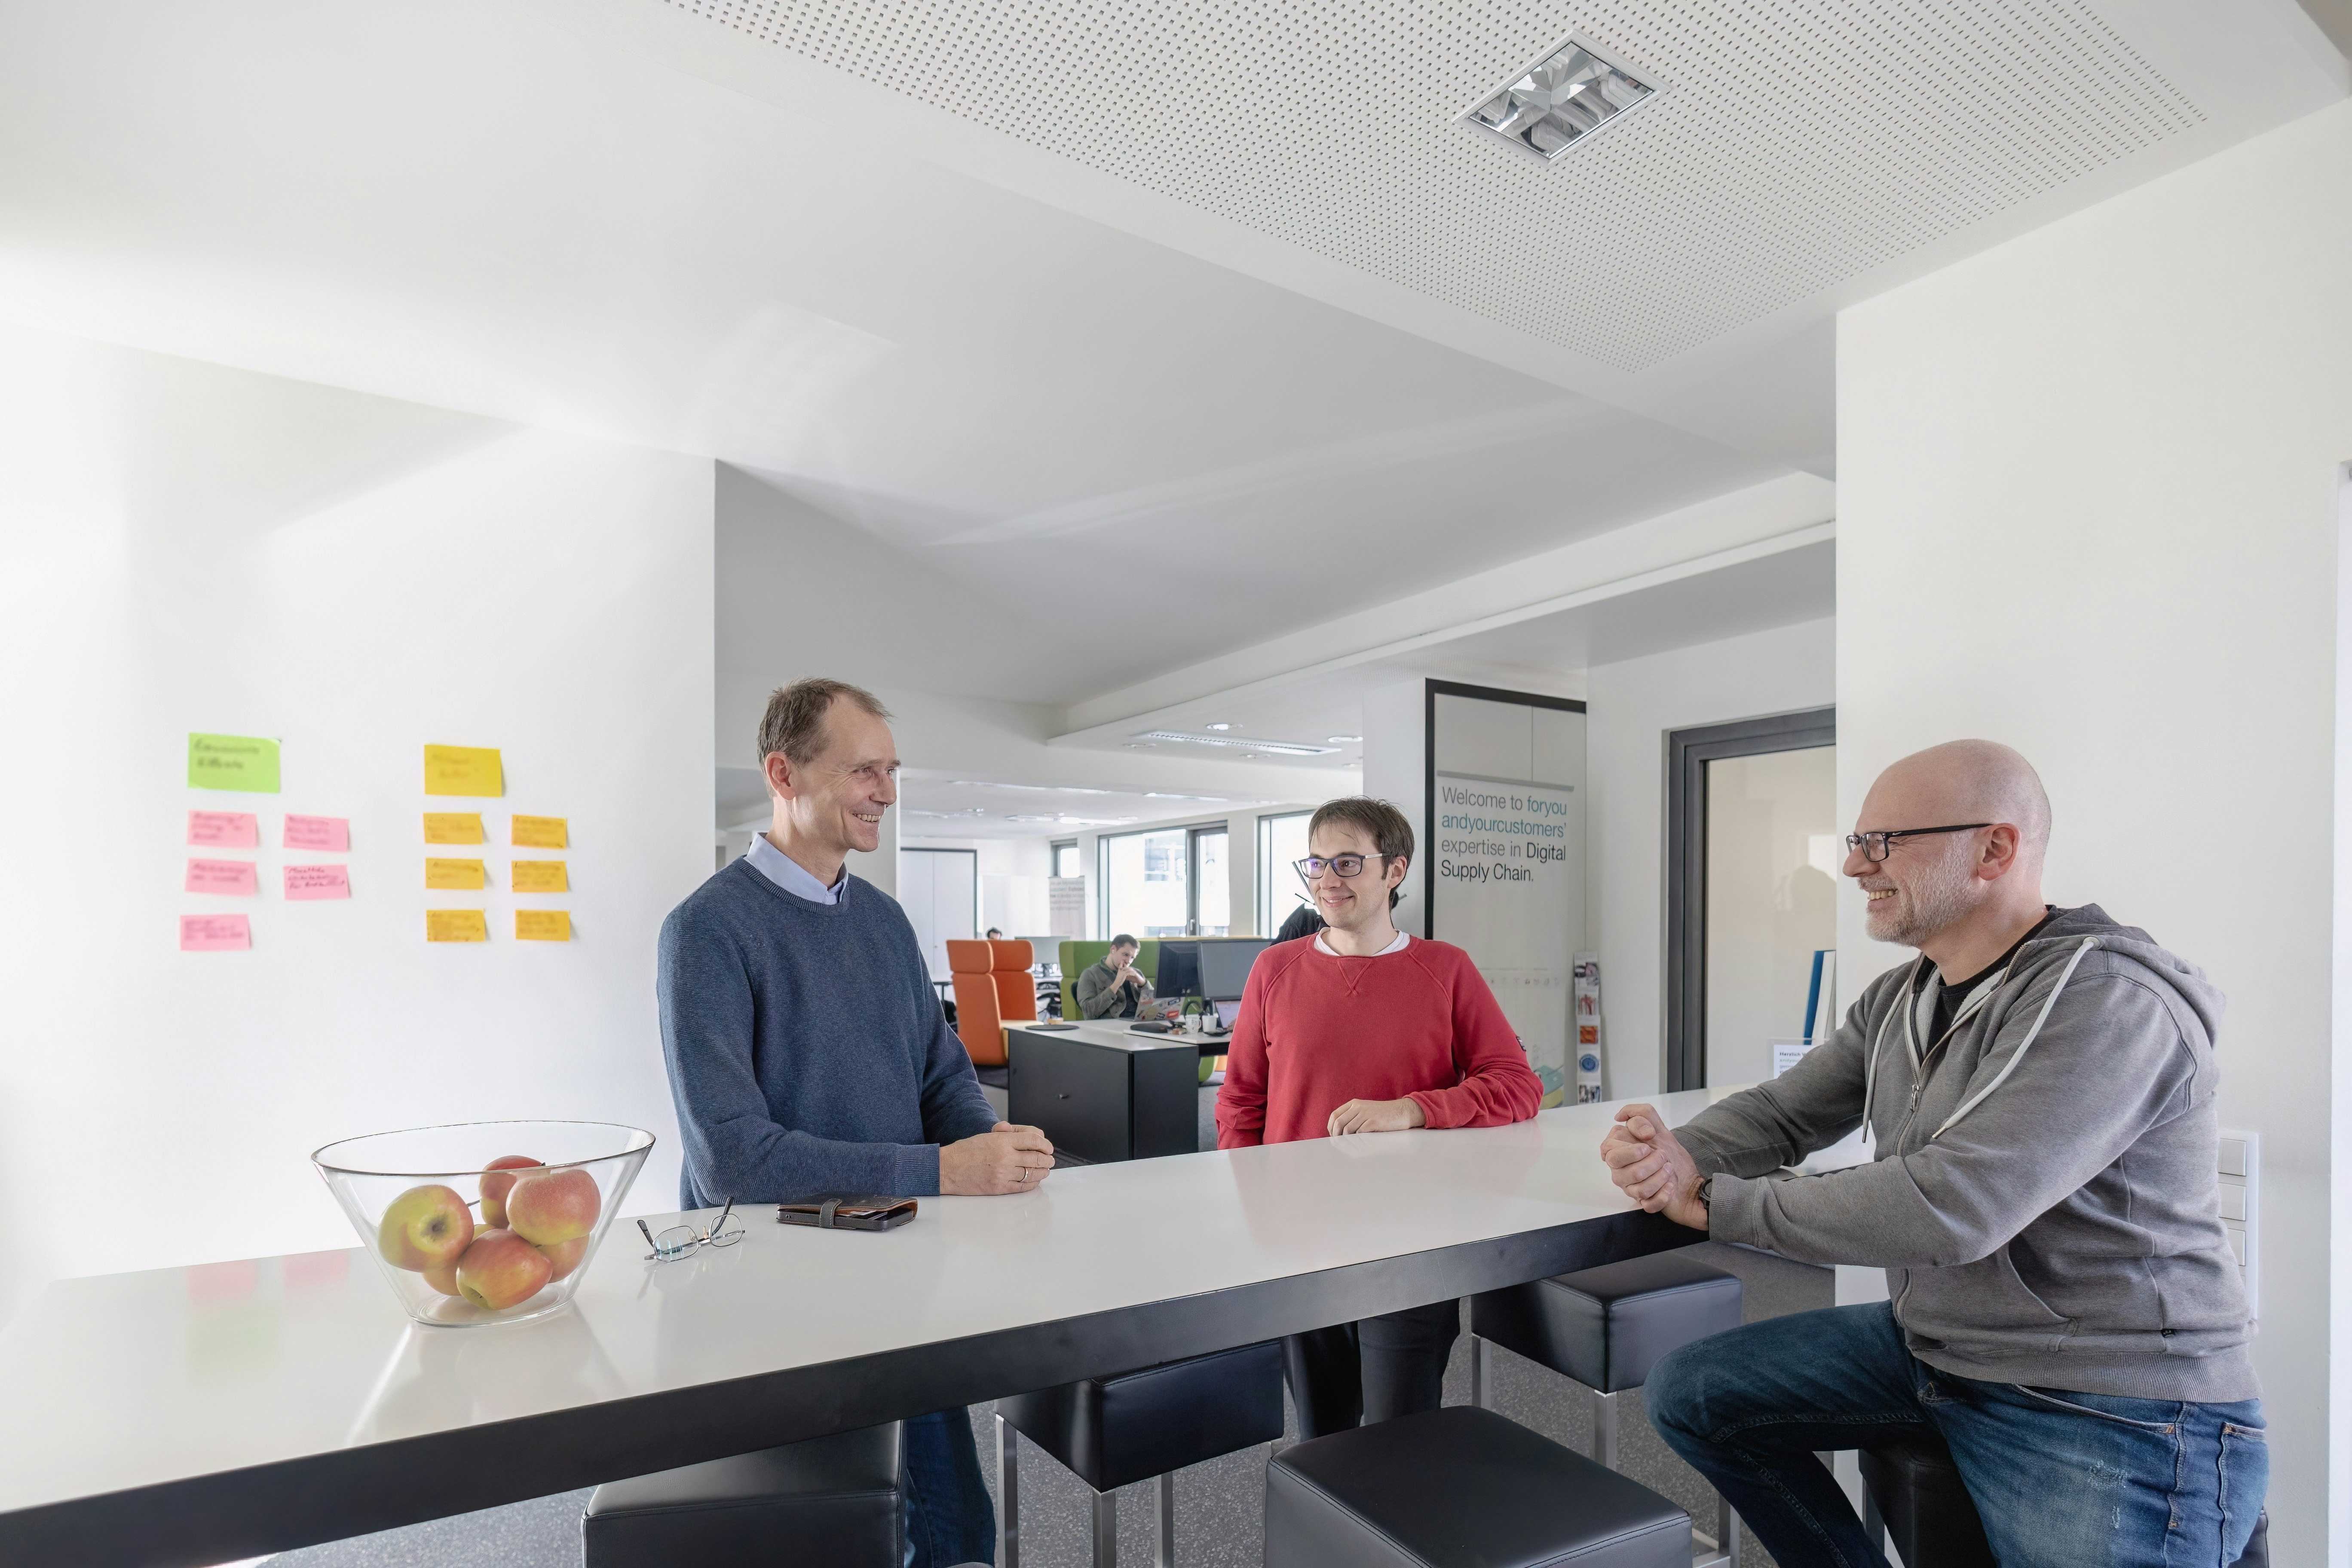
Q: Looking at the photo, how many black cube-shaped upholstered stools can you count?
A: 5